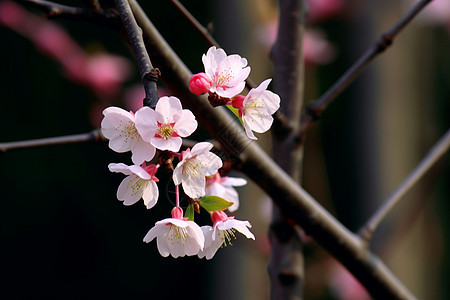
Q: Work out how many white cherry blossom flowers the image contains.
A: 9